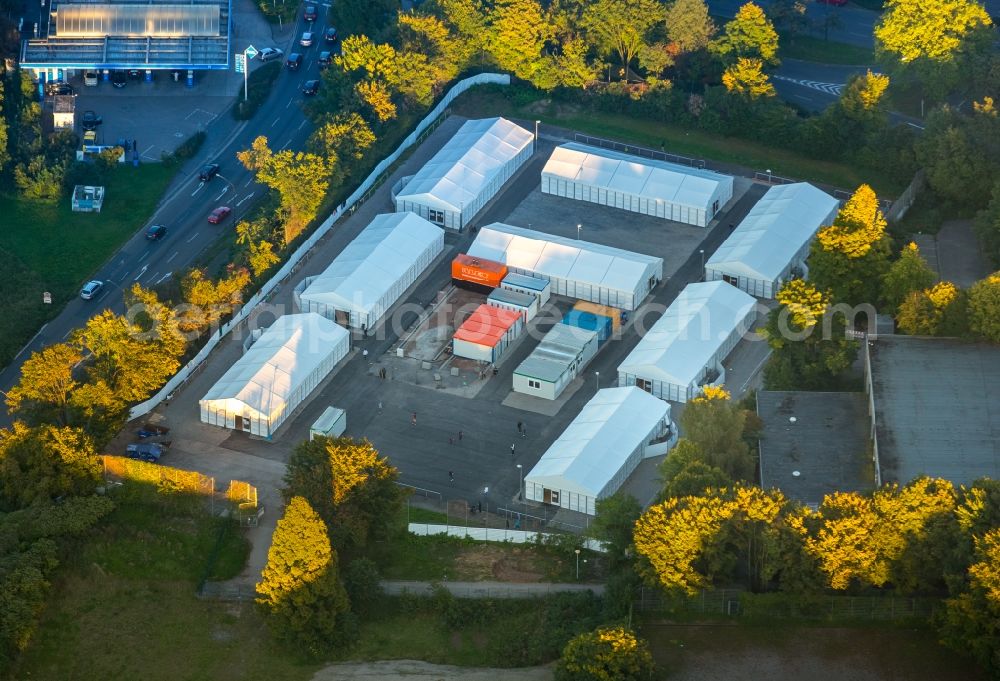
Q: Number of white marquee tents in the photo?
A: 8